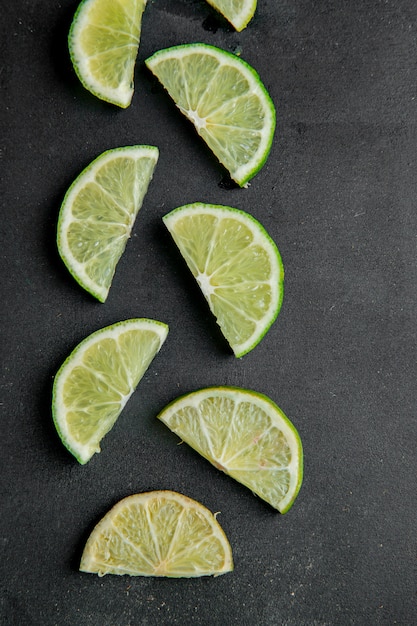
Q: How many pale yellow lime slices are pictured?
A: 1